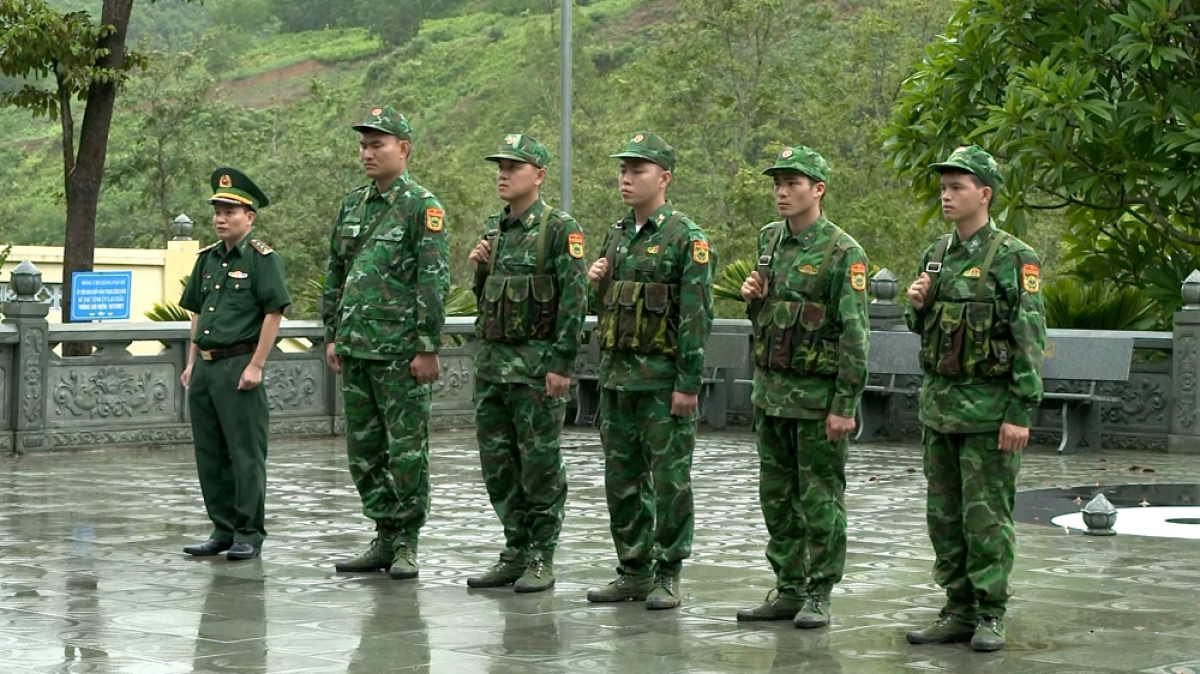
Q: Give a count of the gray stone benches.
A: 2